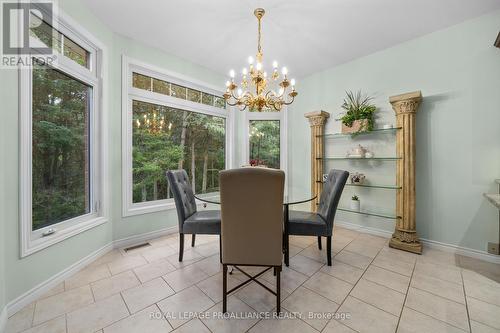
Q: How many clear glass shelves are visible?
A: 4